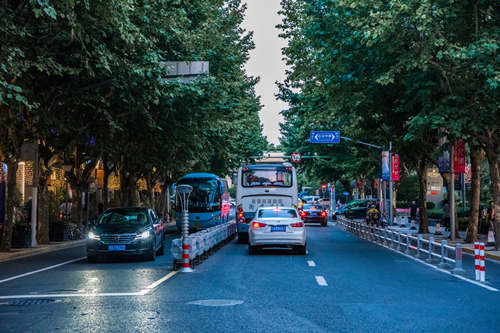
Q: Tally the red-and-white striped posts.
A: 3